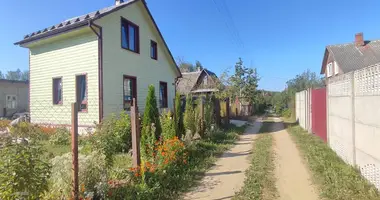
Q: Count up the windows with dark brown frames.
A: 6